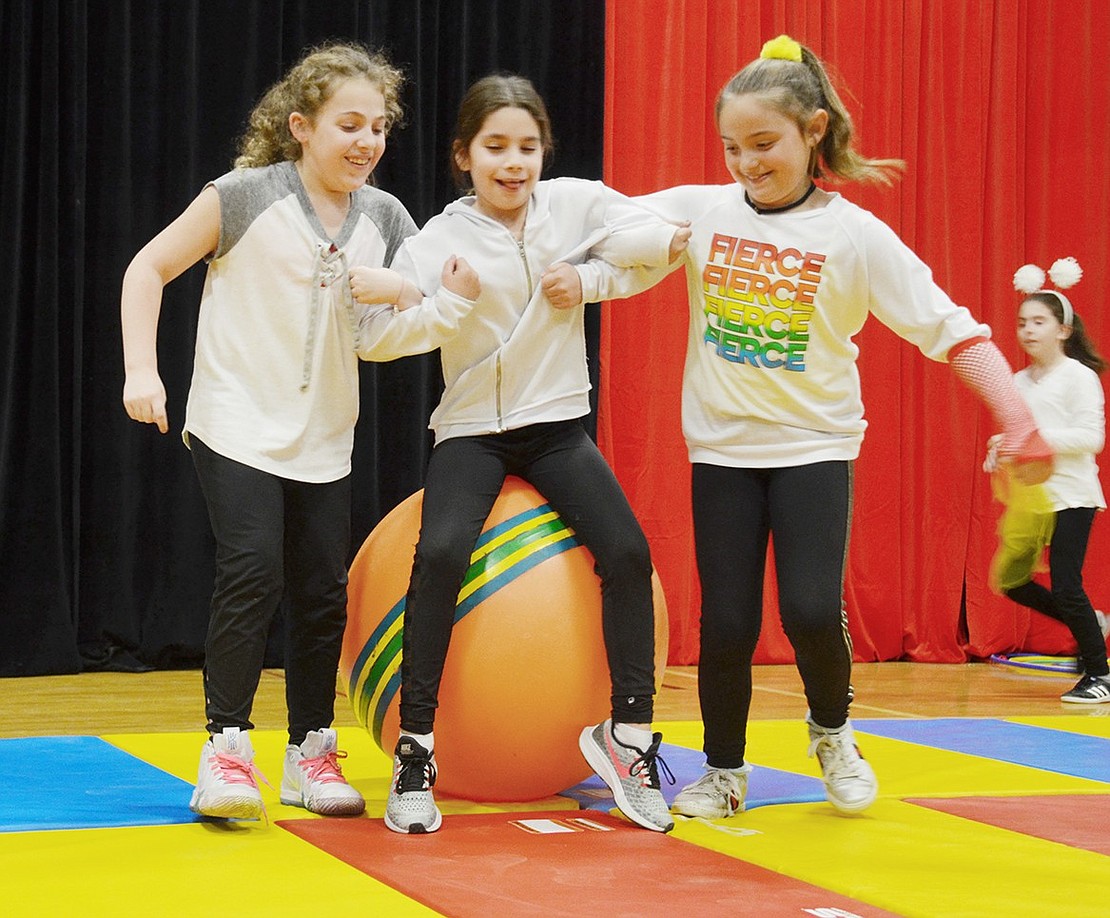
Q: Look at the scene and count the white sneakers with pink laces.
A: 2